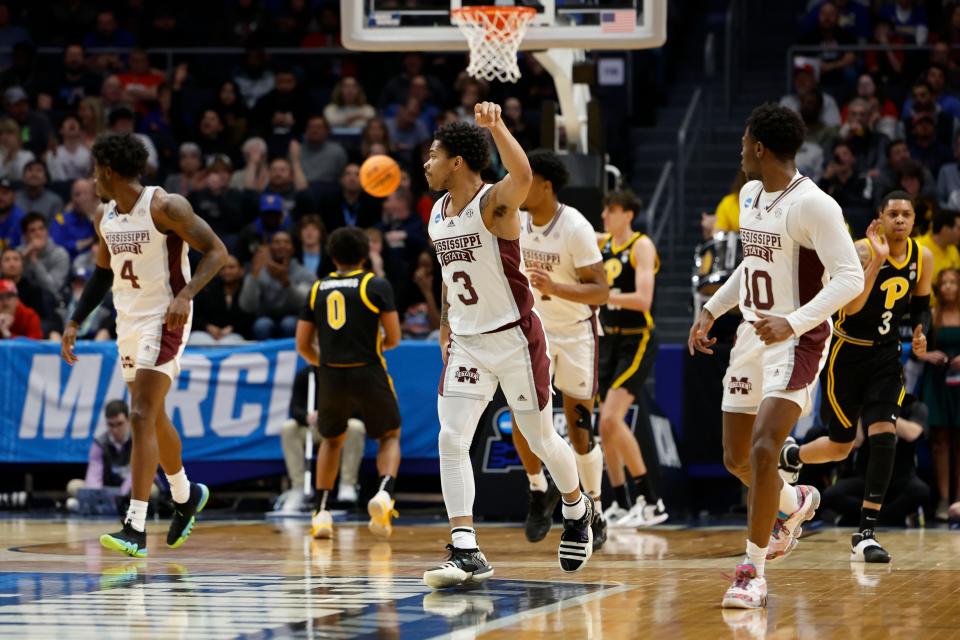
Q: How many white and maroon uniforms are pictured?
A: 4